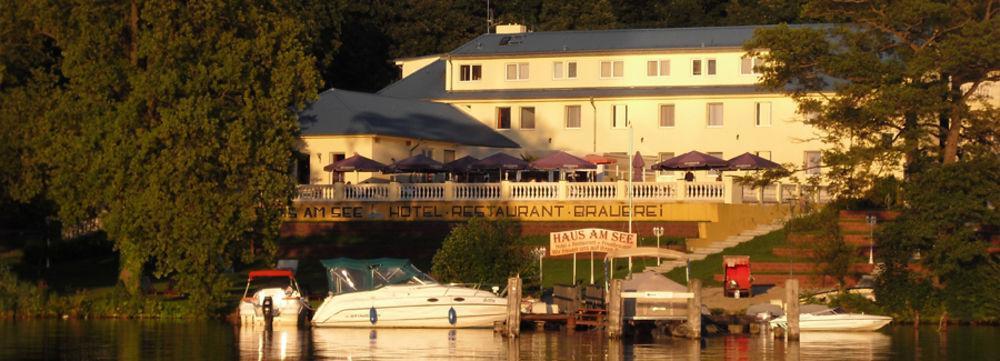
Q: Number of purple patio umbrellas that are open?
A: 7